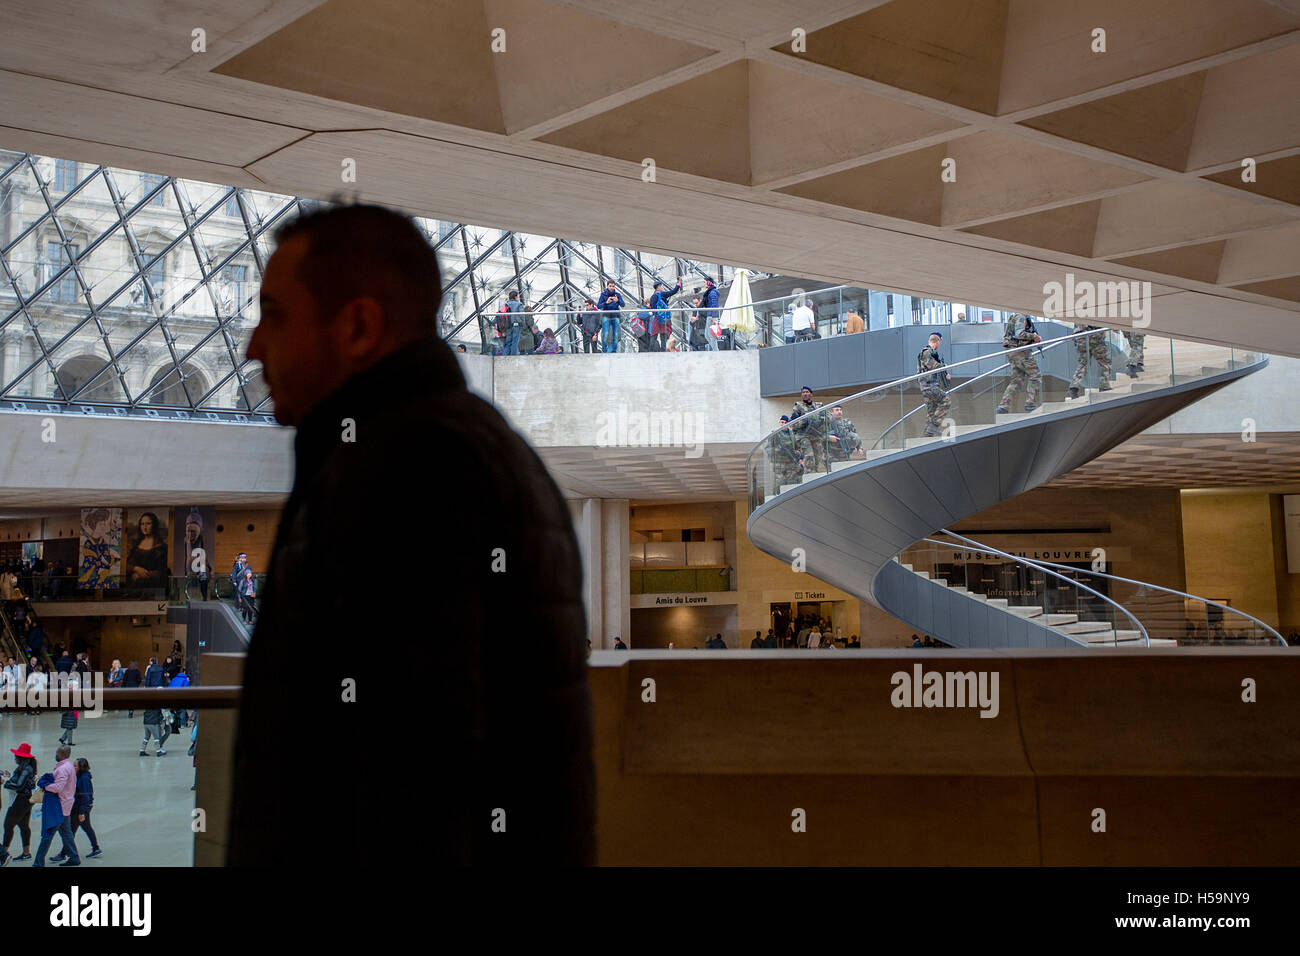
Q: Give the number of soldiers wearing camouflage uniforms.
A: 7